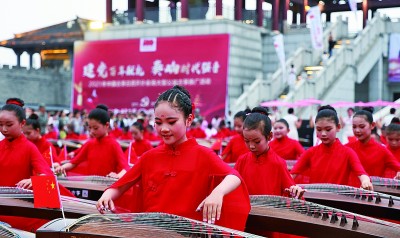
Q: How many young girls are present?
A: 11